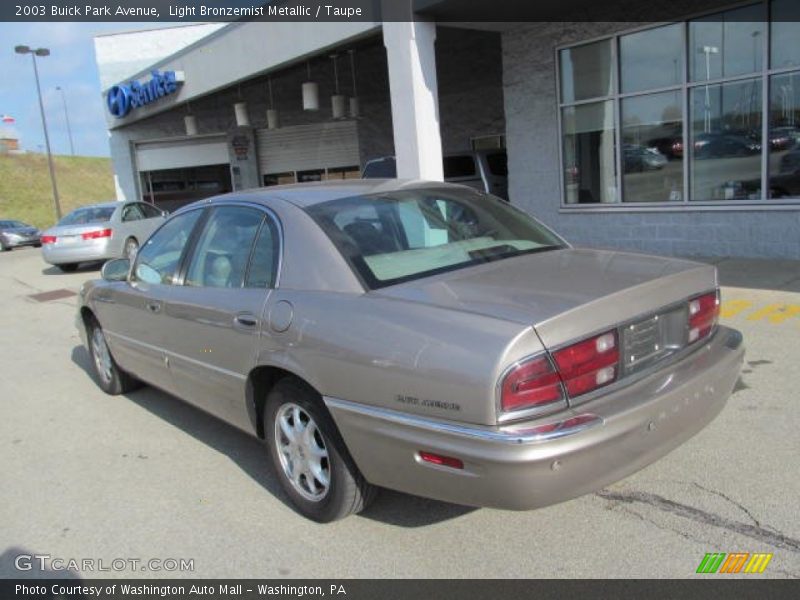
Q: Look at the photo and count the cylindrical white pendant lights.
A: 6